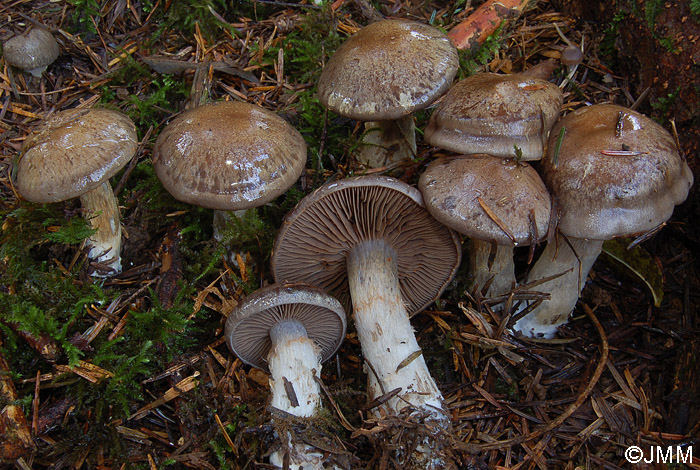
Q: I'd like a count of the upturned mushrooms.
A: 2